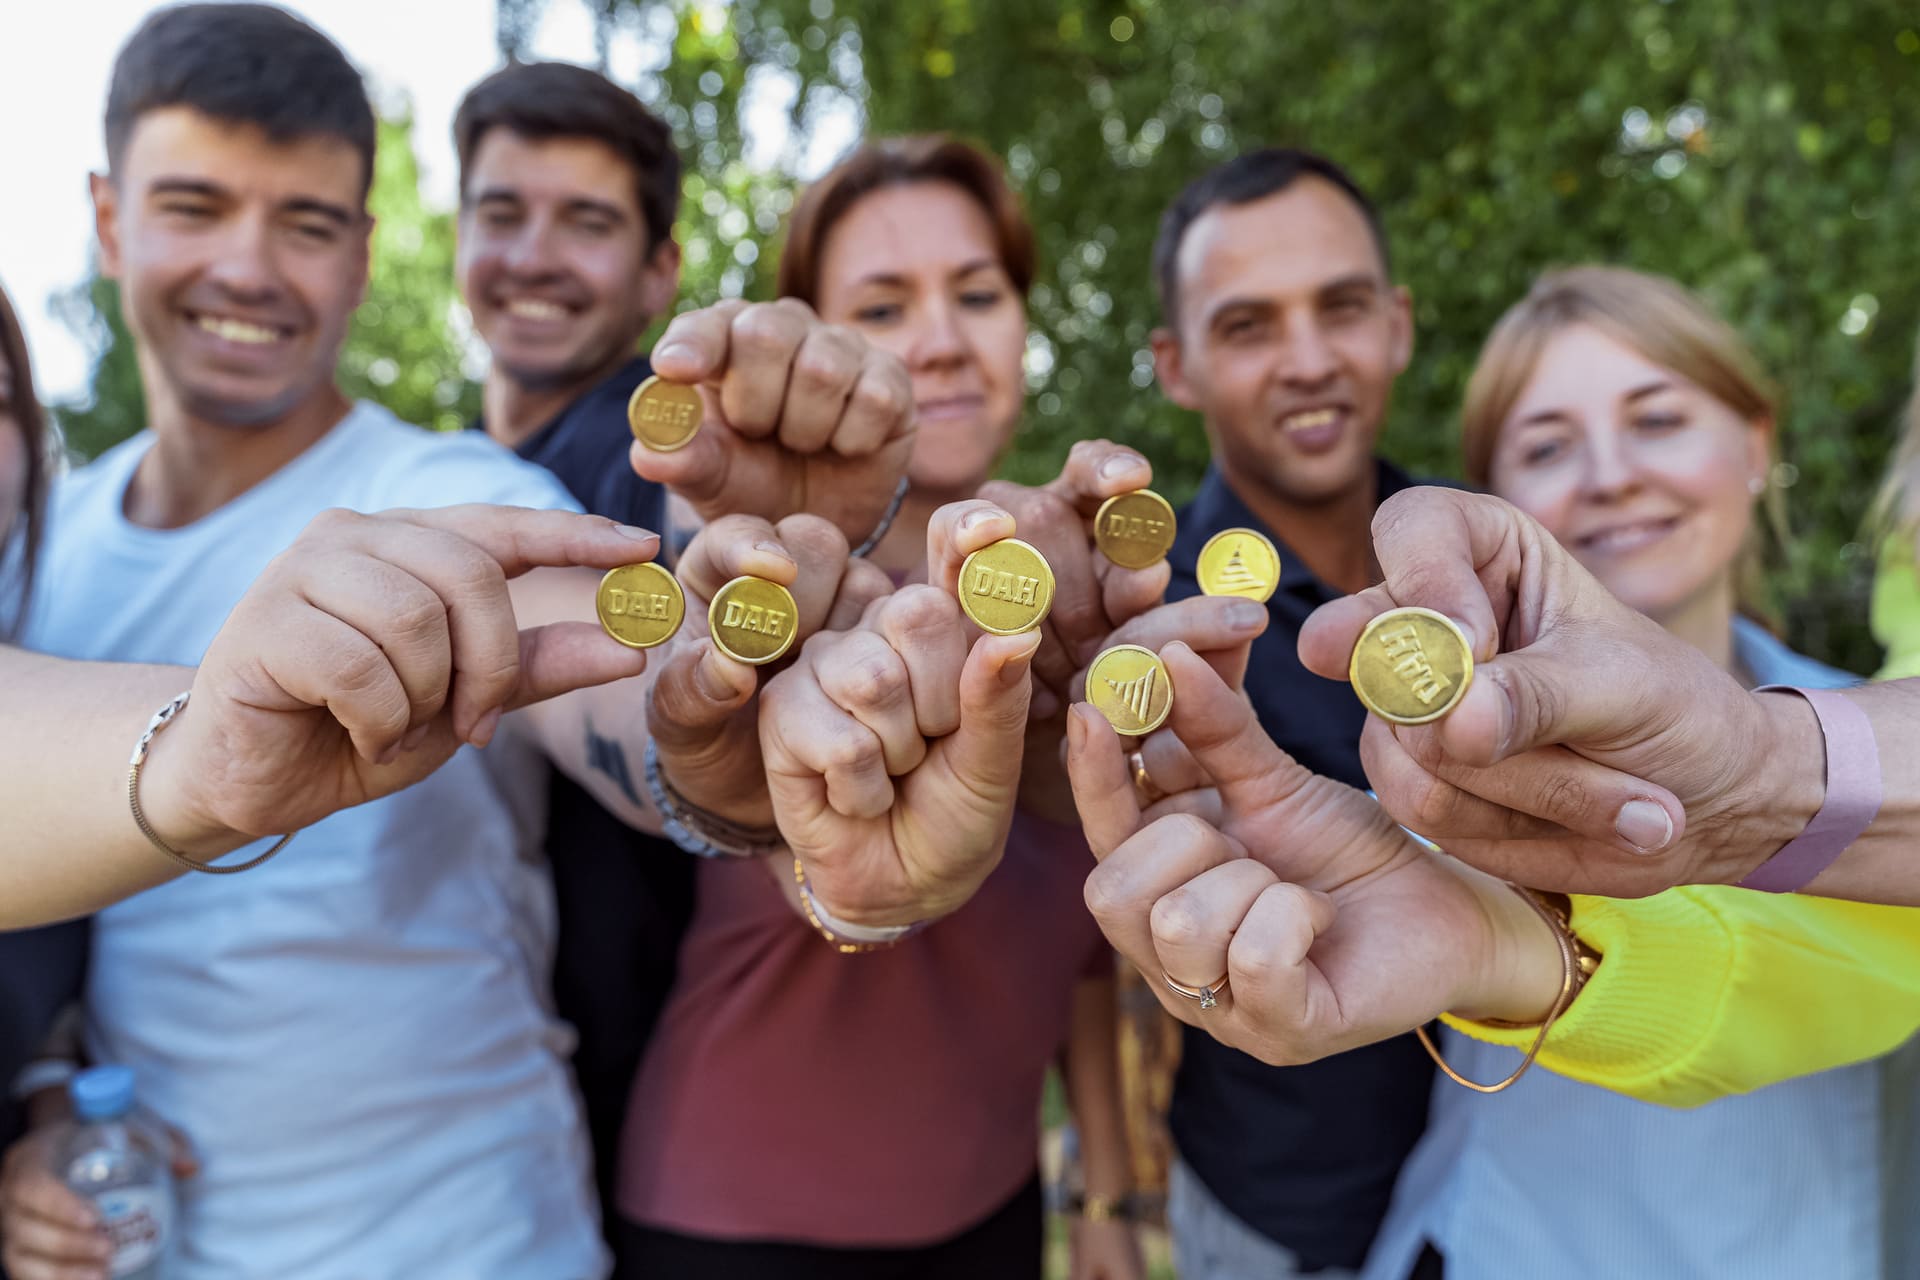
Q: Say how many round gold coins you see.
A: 8